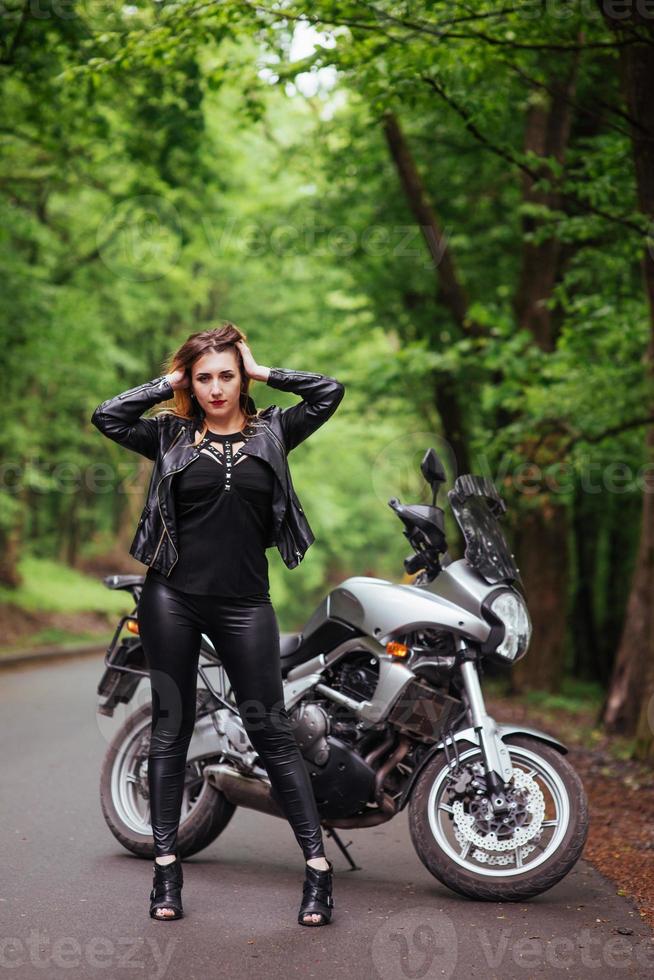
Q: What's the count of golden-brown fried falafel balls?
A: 0